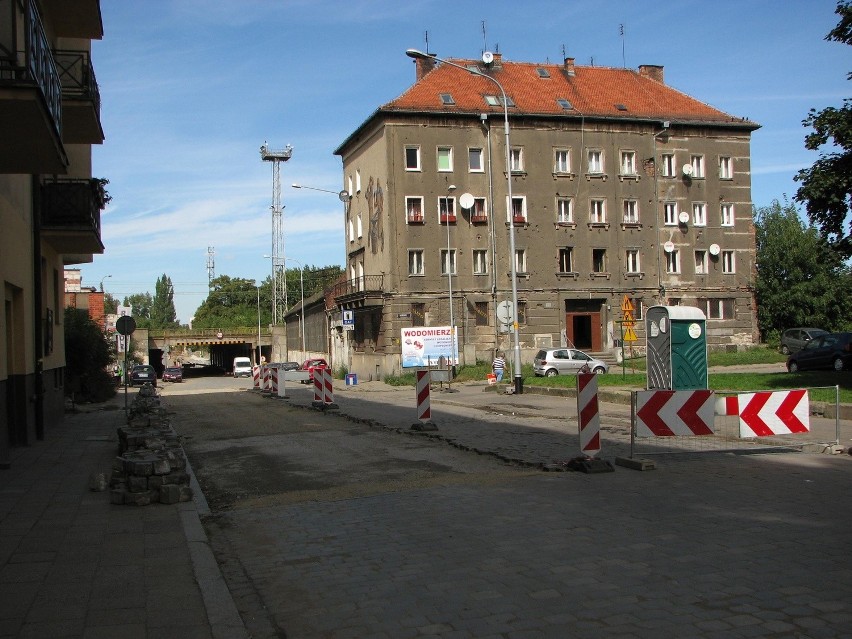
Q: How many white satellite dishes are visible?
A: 6